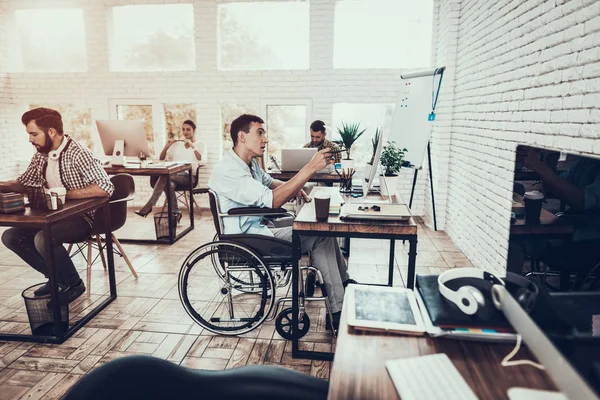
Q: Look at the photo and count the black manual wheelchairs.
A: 1